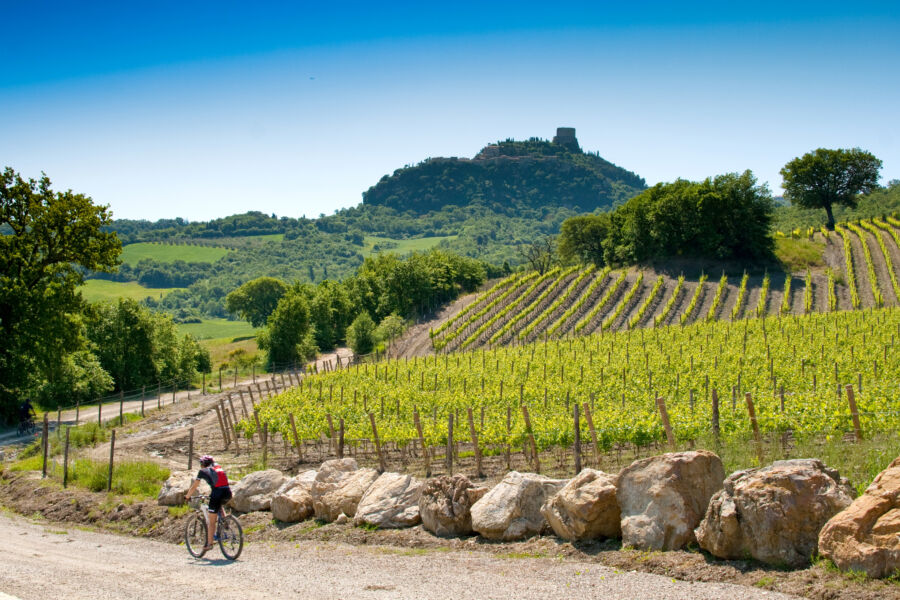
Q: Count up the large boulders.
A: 11